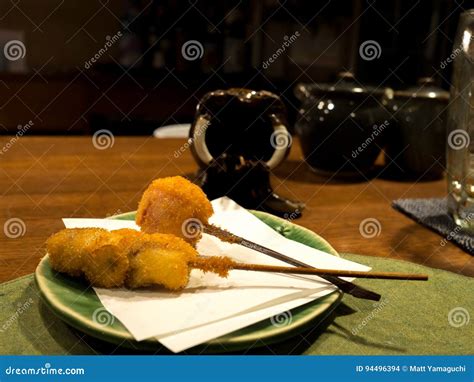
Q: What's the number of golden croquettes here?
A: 2